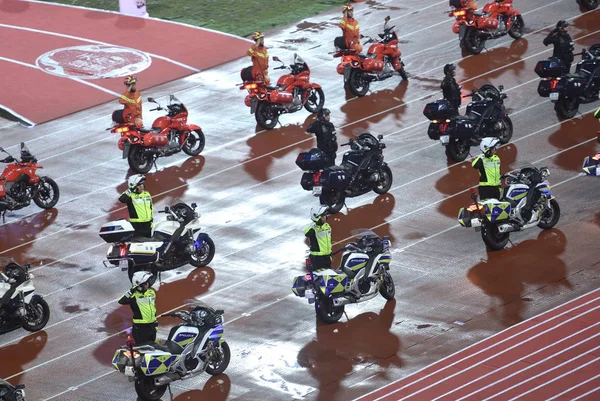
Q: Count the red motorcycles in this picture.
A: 5